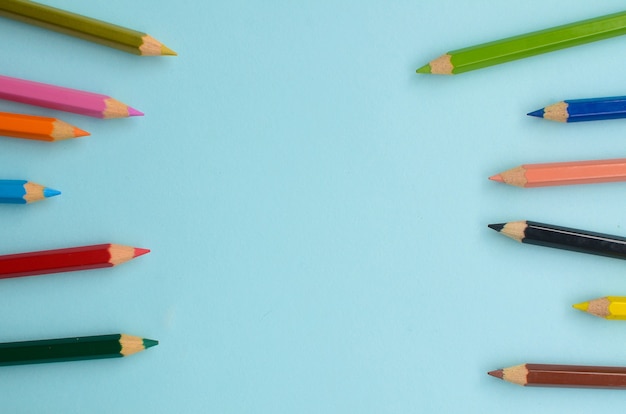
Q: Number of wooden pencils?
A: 12